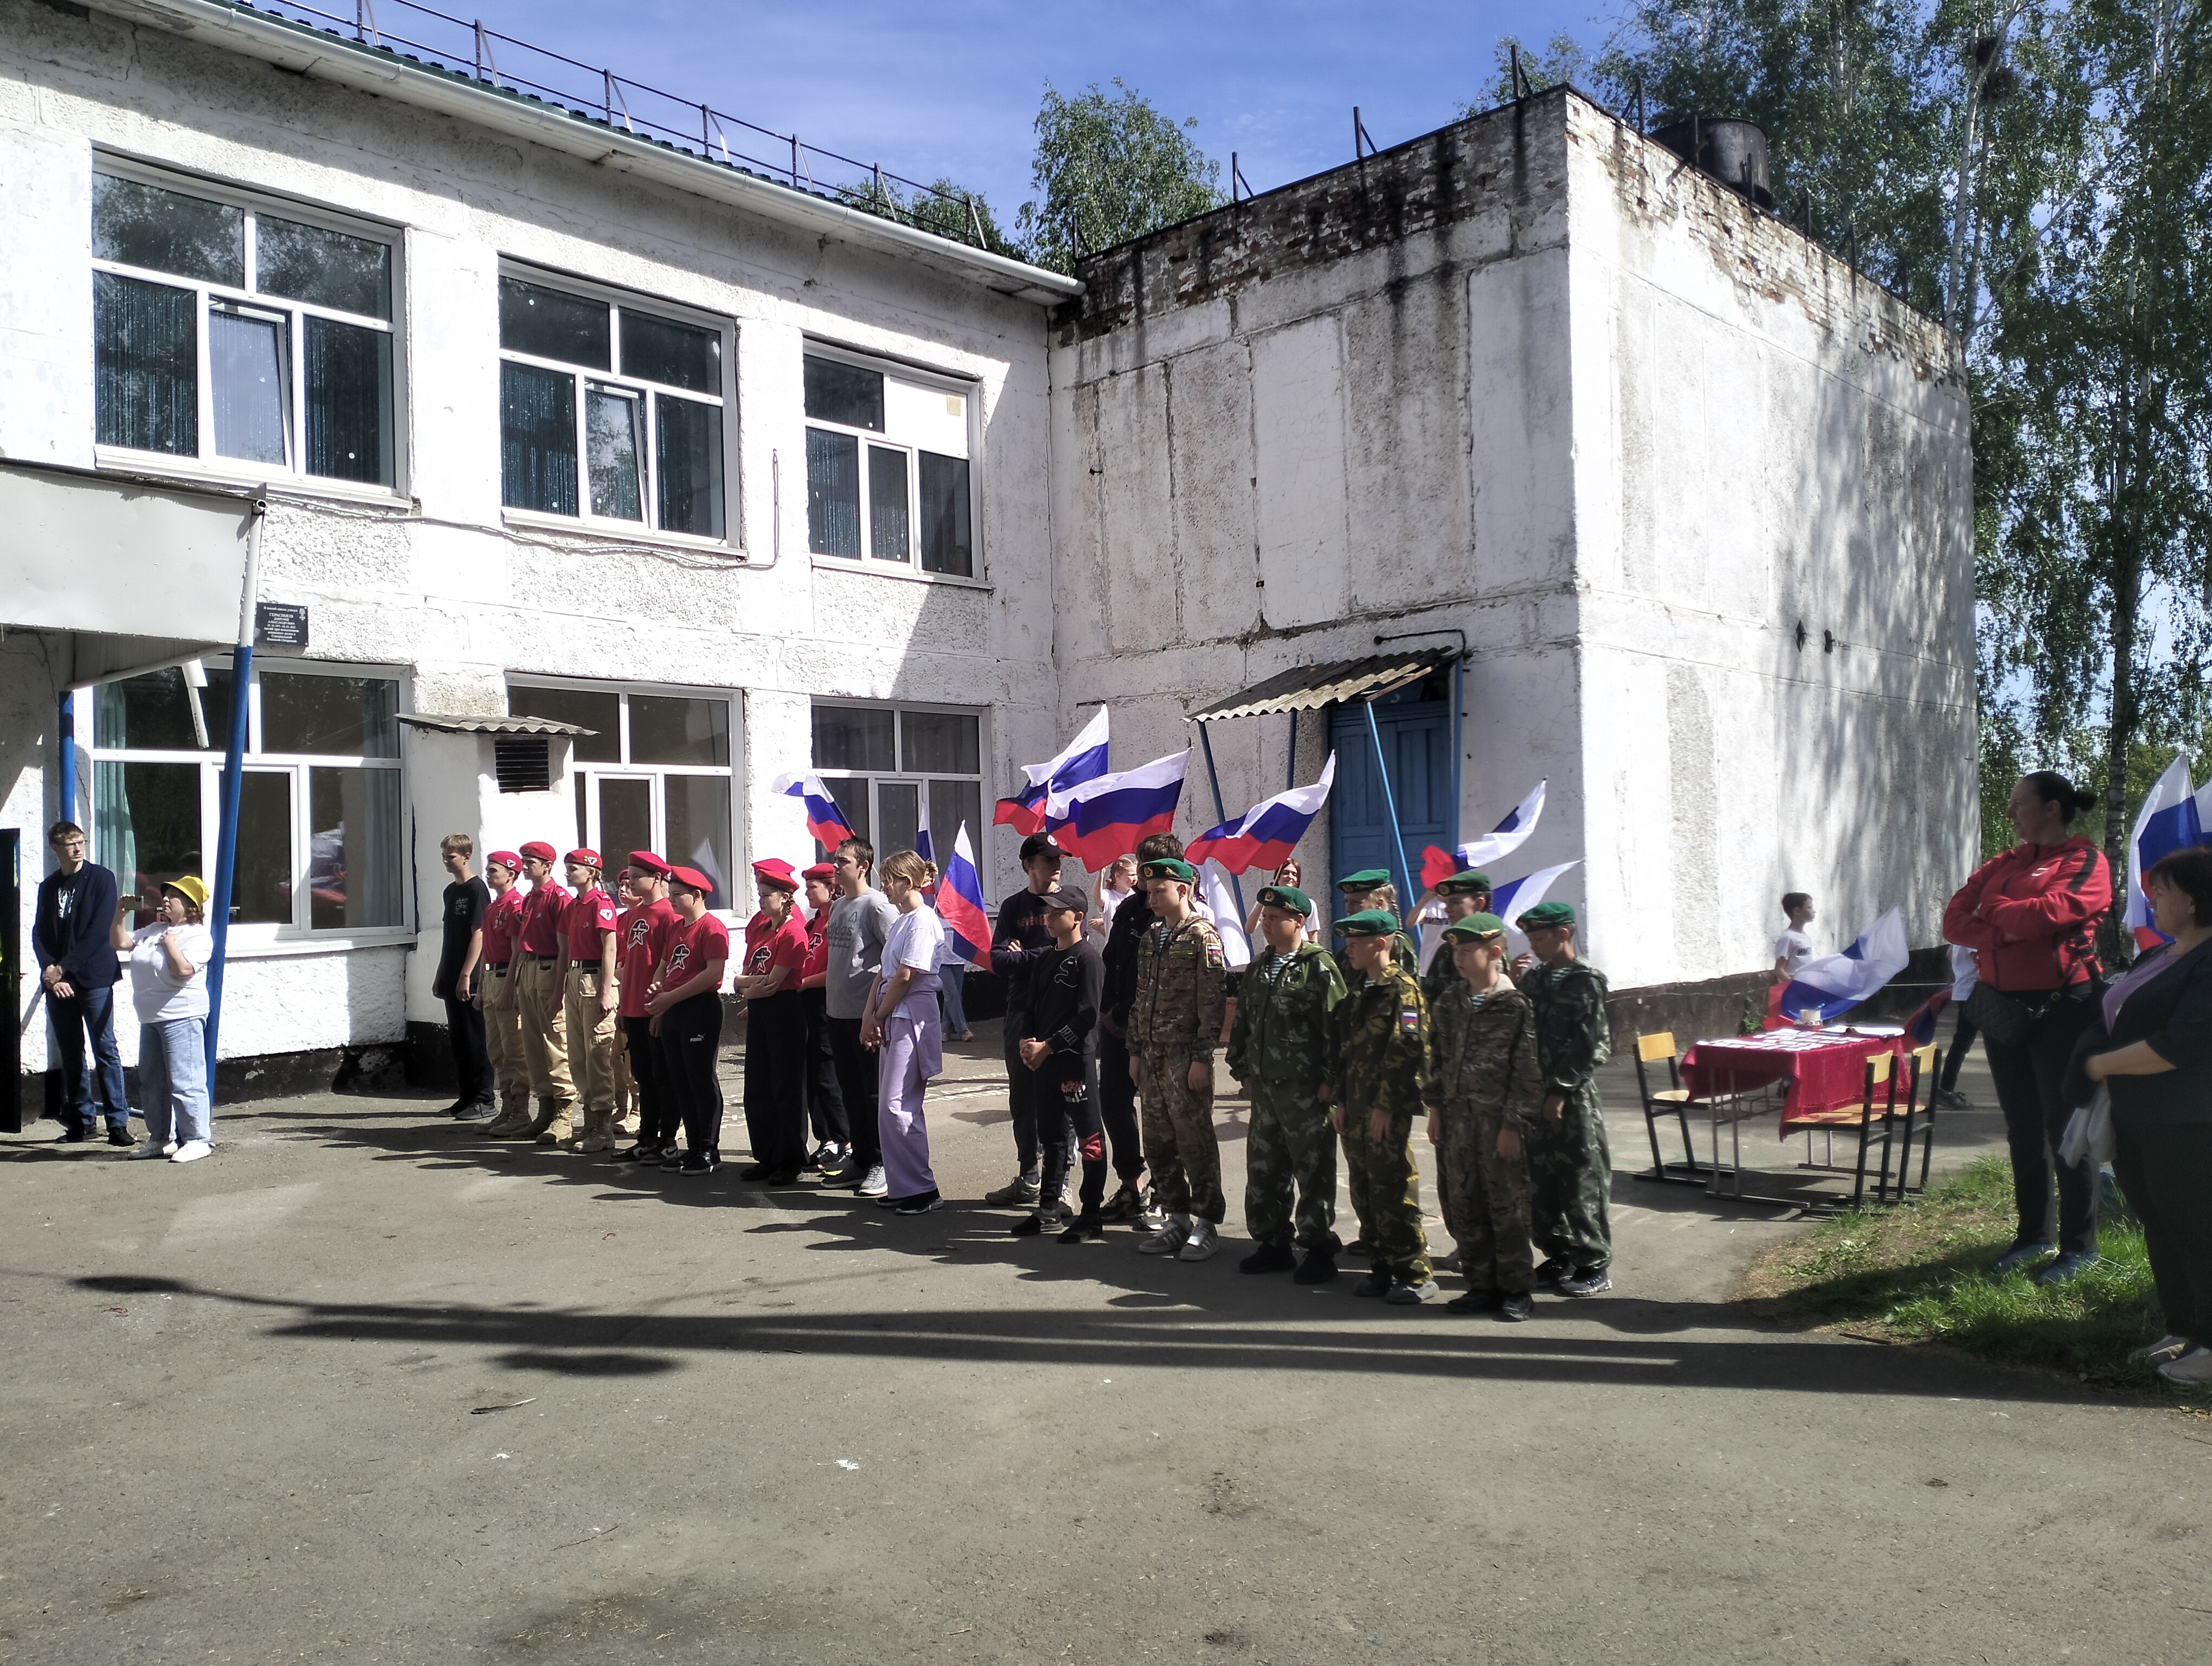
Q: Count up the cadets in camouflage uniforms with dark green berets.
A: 7